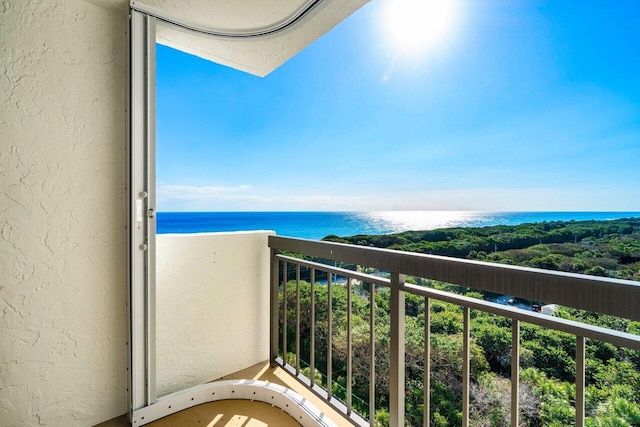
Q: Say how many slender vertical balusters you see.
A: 10